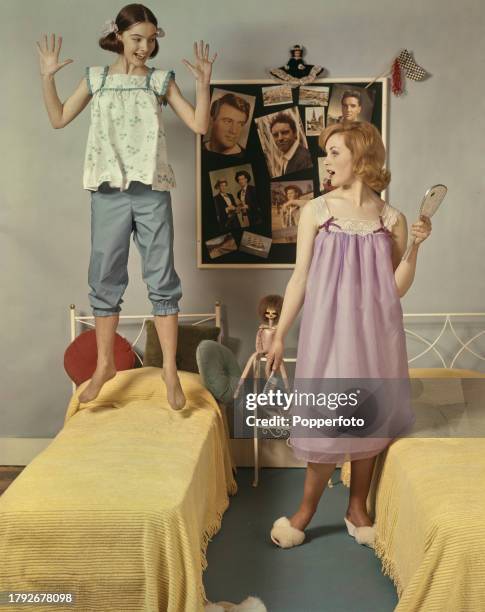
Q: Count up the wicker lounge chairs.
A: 0